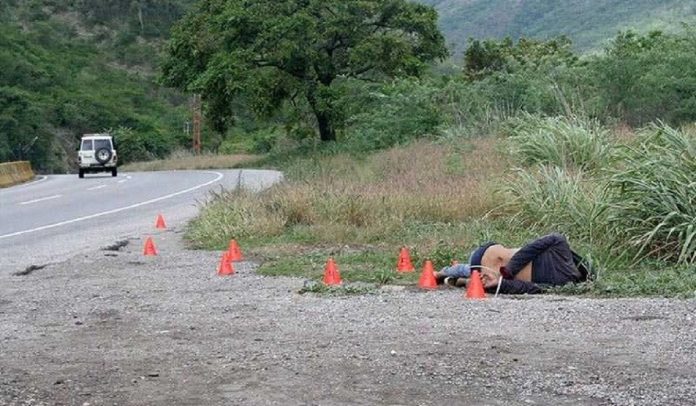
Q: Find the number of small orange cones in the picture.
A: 8